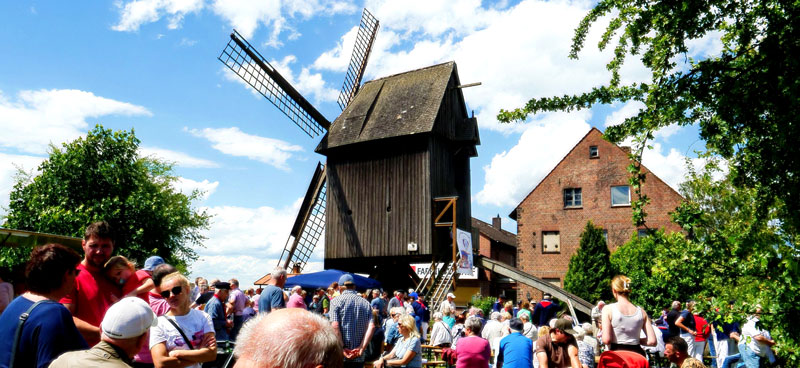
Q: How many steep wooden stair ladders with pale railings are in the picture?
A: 1